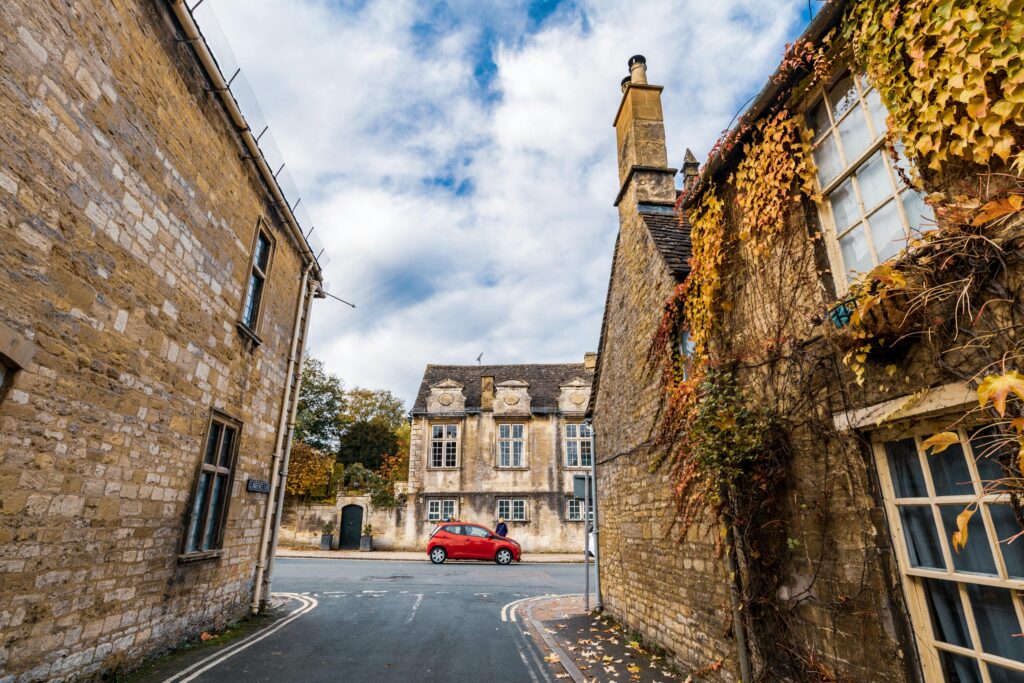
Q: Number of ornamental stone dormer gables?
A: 3